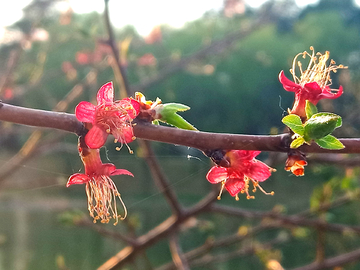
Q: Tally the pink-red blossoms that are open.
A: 4